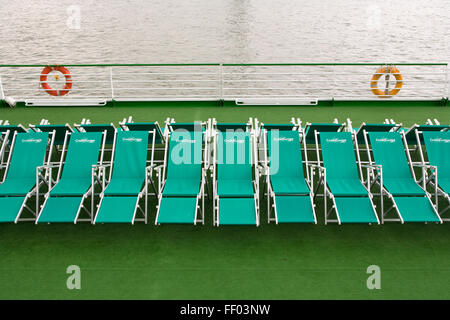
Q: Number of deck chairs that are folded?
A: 0